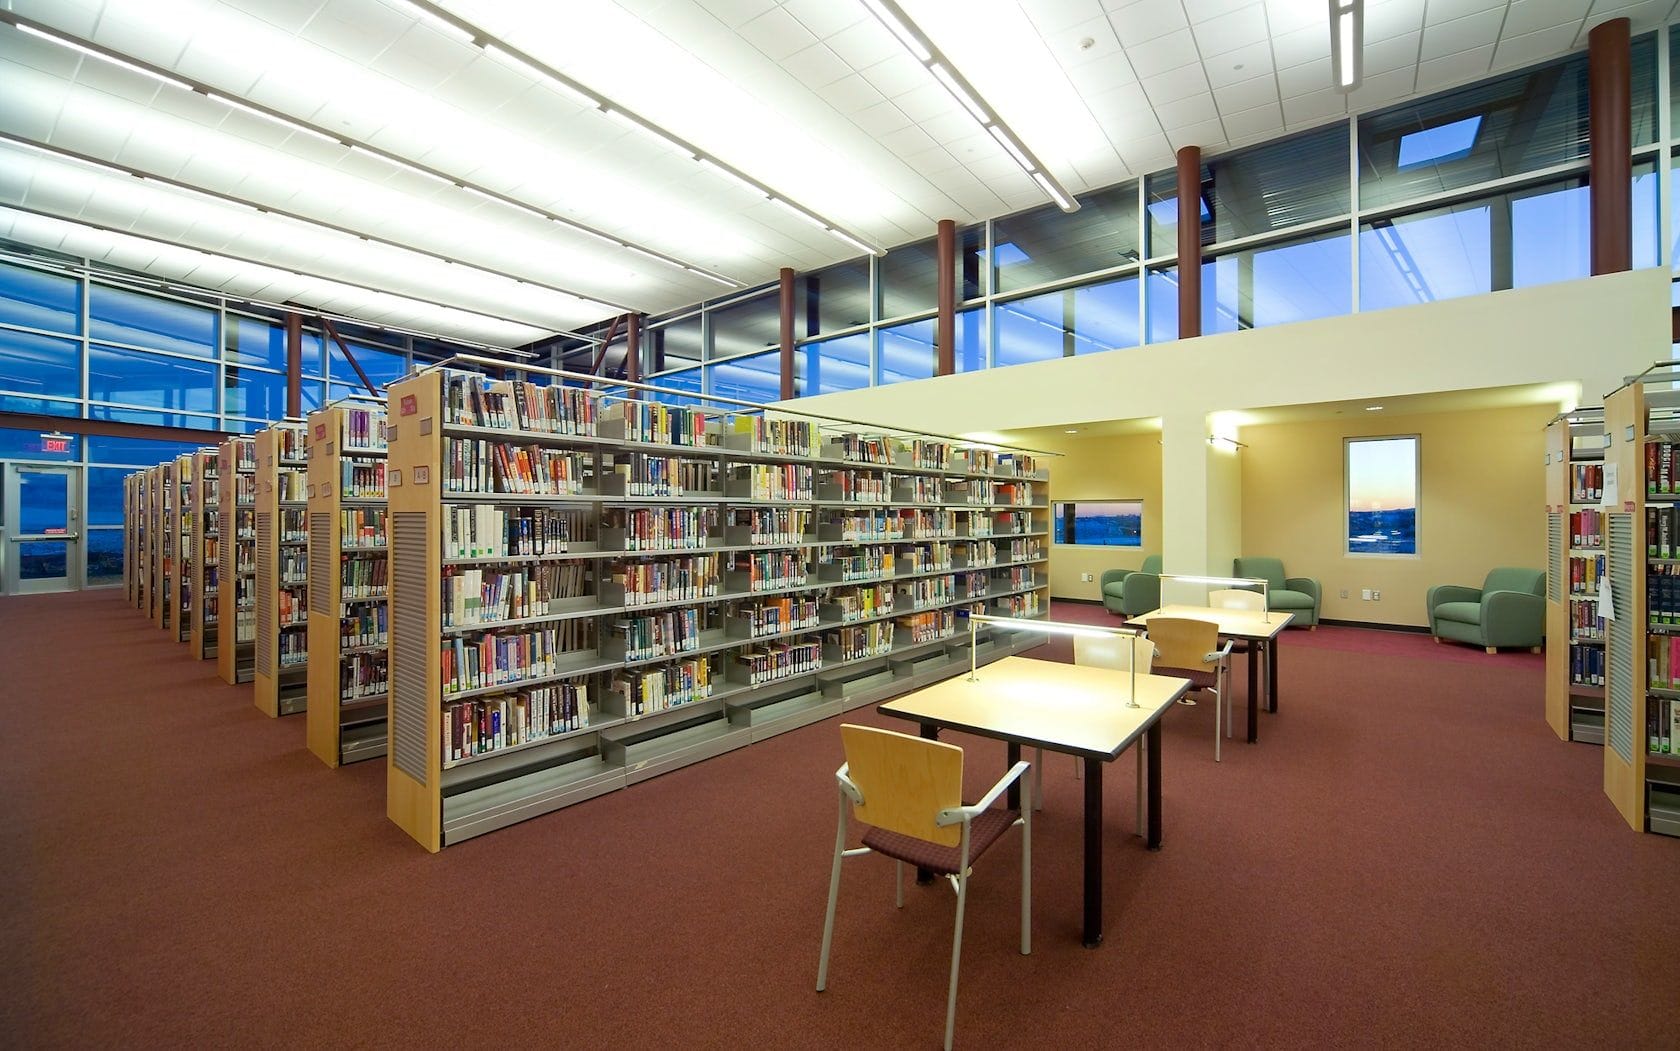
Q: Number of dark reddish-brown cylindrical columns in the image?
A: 6